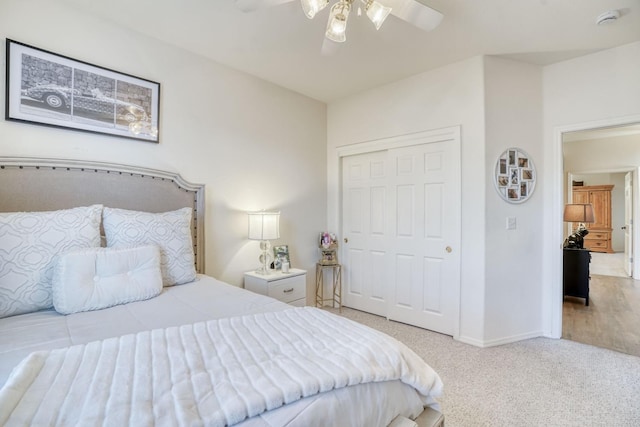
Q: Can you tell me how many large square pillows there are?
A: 2